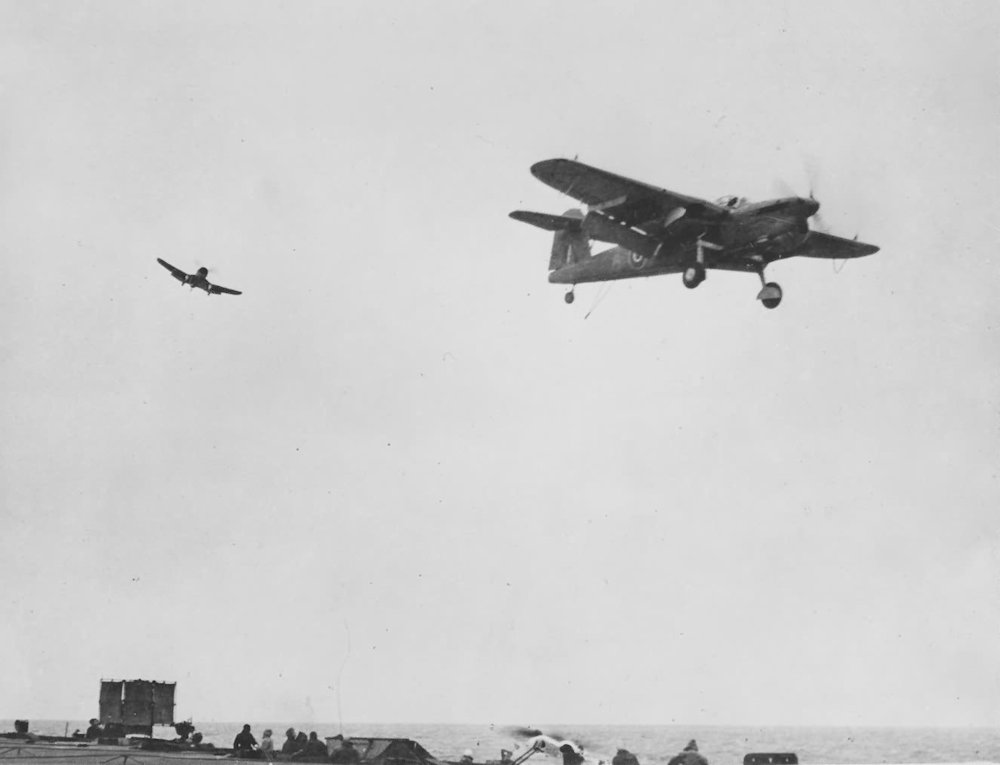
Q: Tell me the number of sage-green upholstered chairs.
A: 0